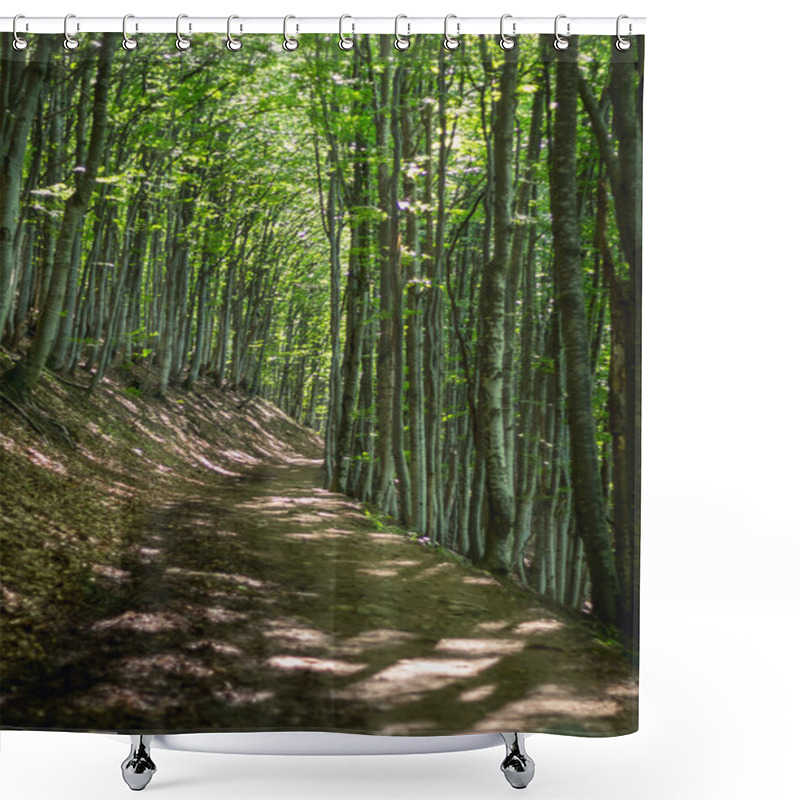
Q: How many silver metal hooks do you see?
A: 12